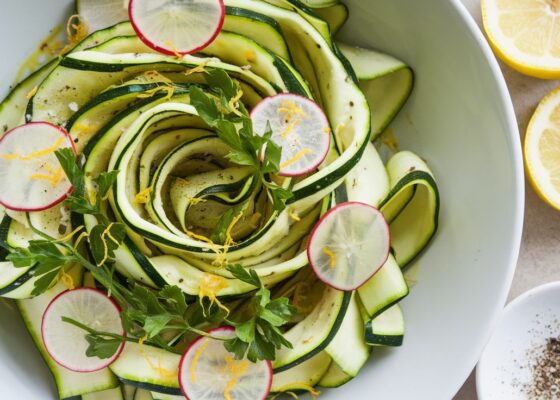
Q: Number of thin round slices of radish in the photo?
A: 6